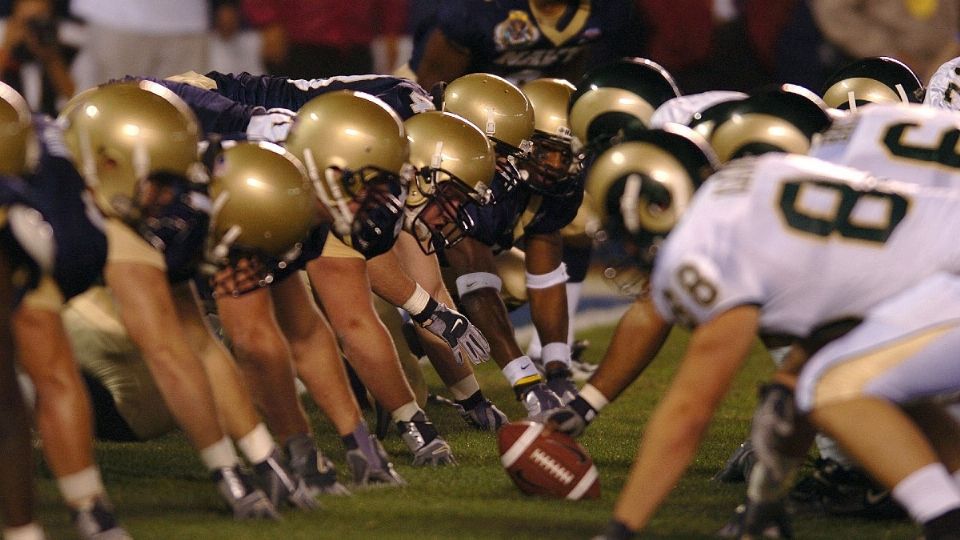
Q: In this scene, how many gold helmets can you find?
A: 7